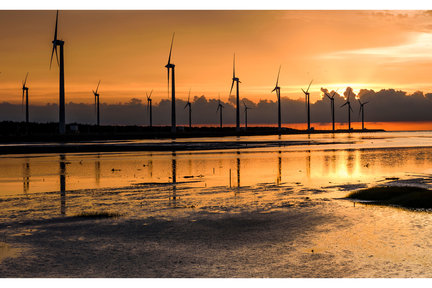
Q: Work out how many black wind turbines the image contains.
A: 14